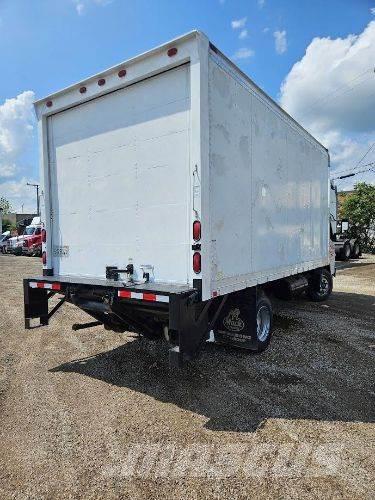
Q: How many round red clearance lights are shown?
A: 5